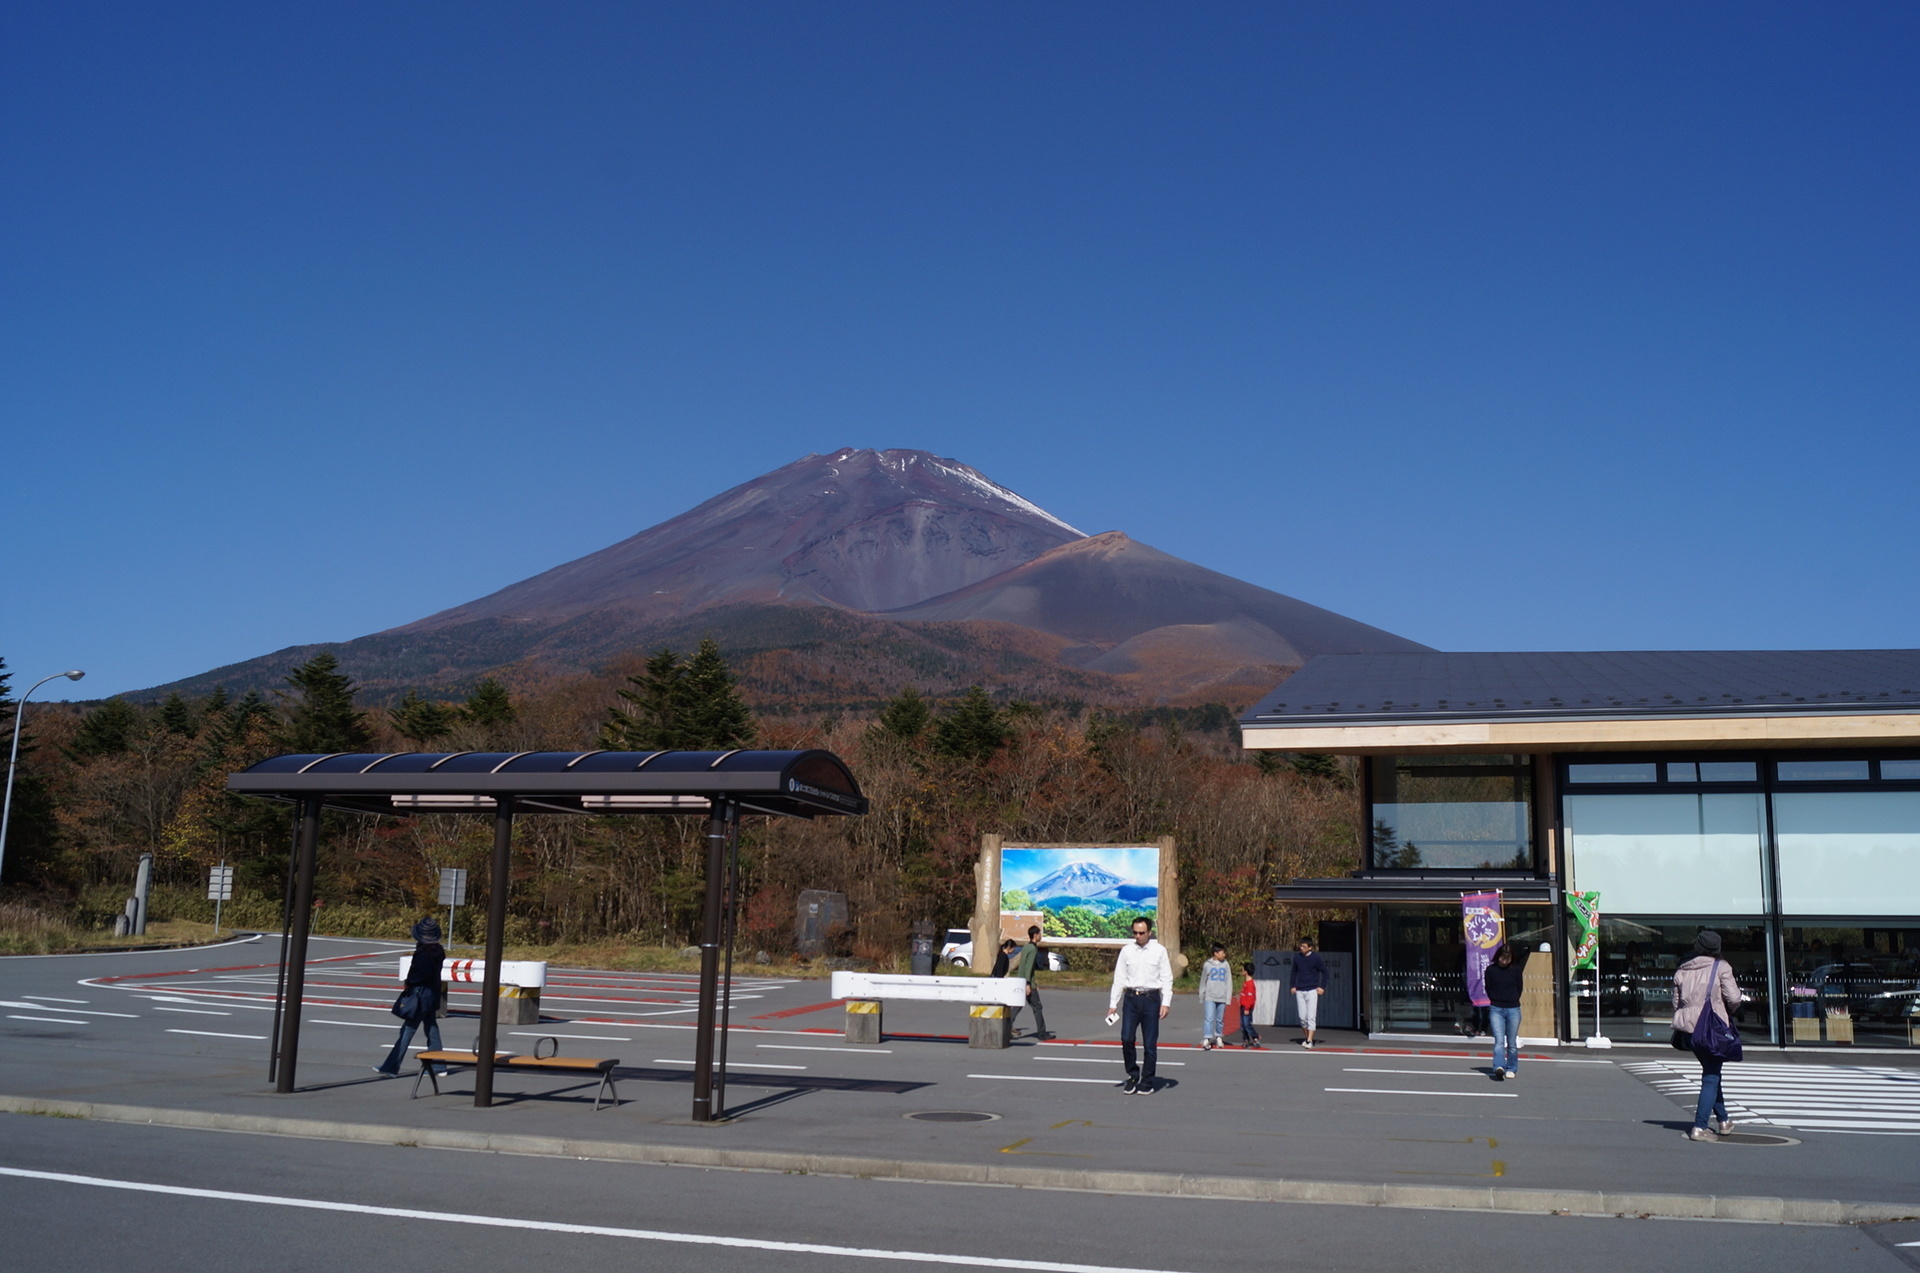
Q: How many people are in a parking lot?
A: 9